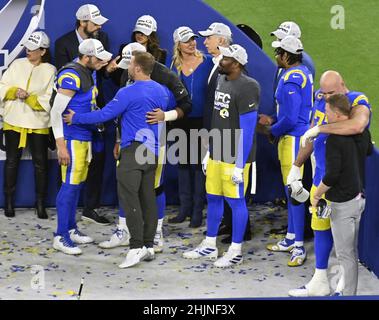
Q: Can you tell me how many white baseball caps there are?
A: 11